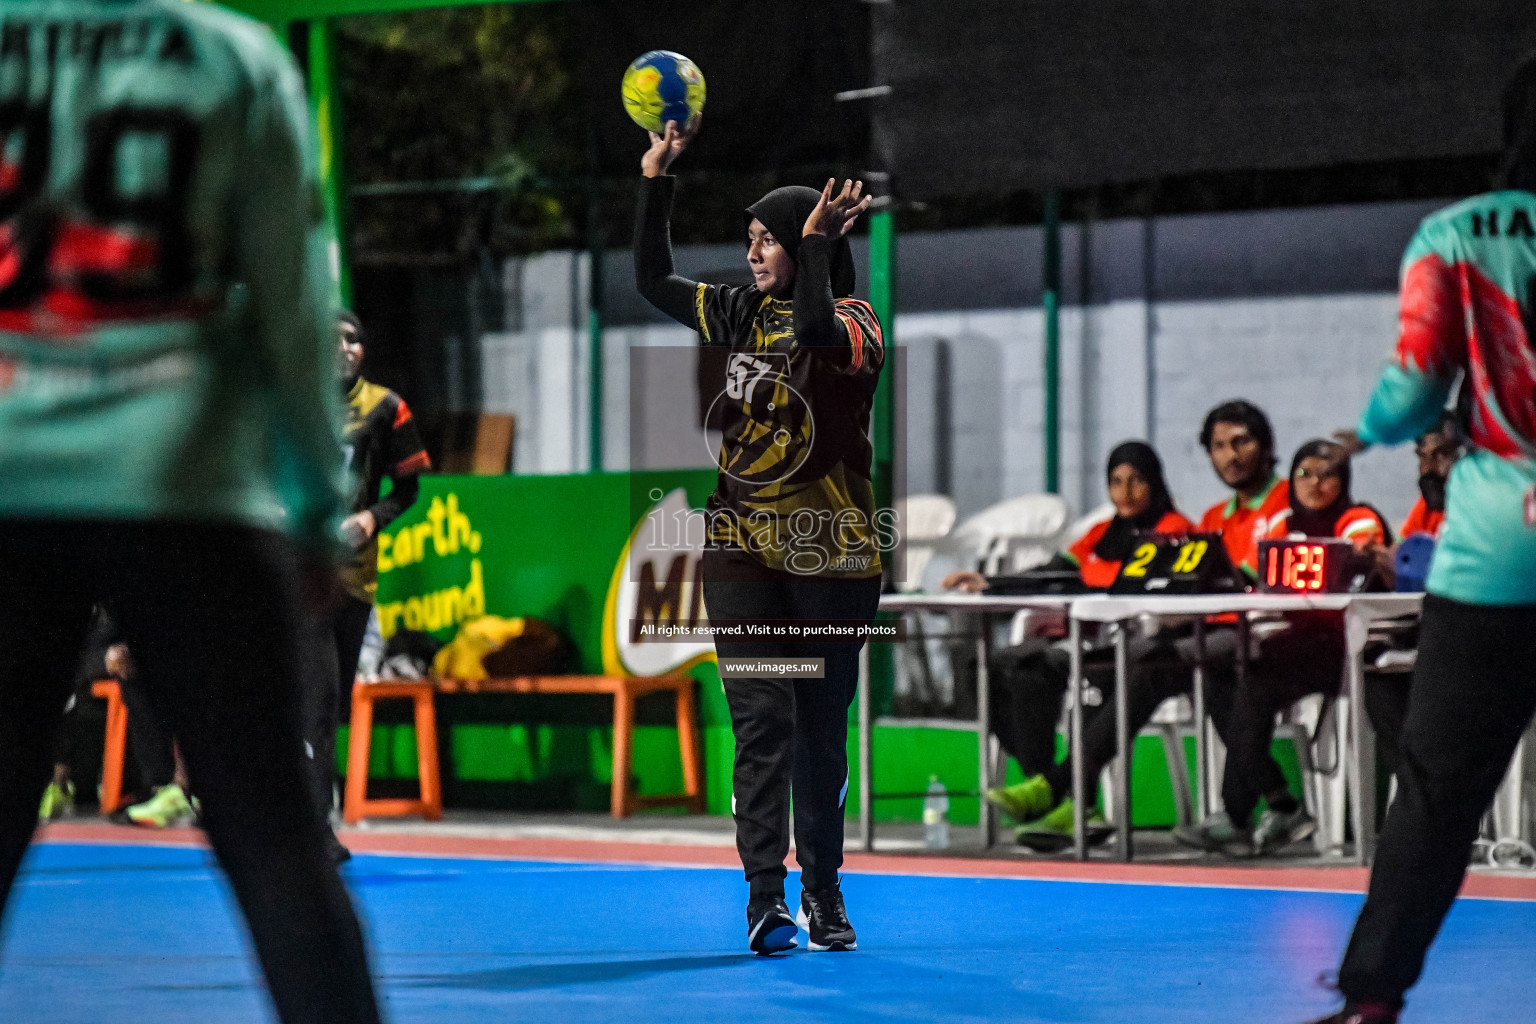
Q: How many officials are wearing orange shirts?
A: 4